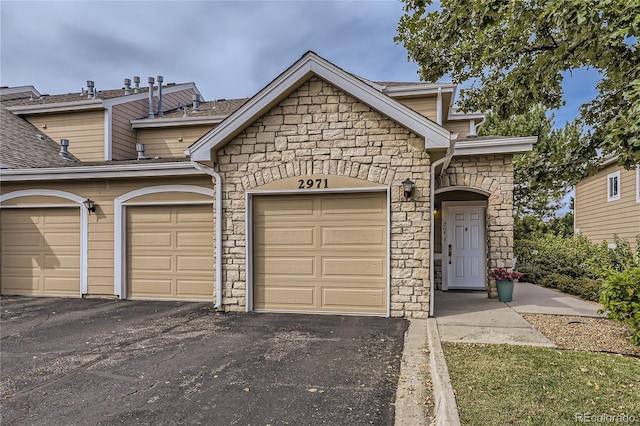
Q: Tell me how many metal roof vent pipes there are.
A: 8